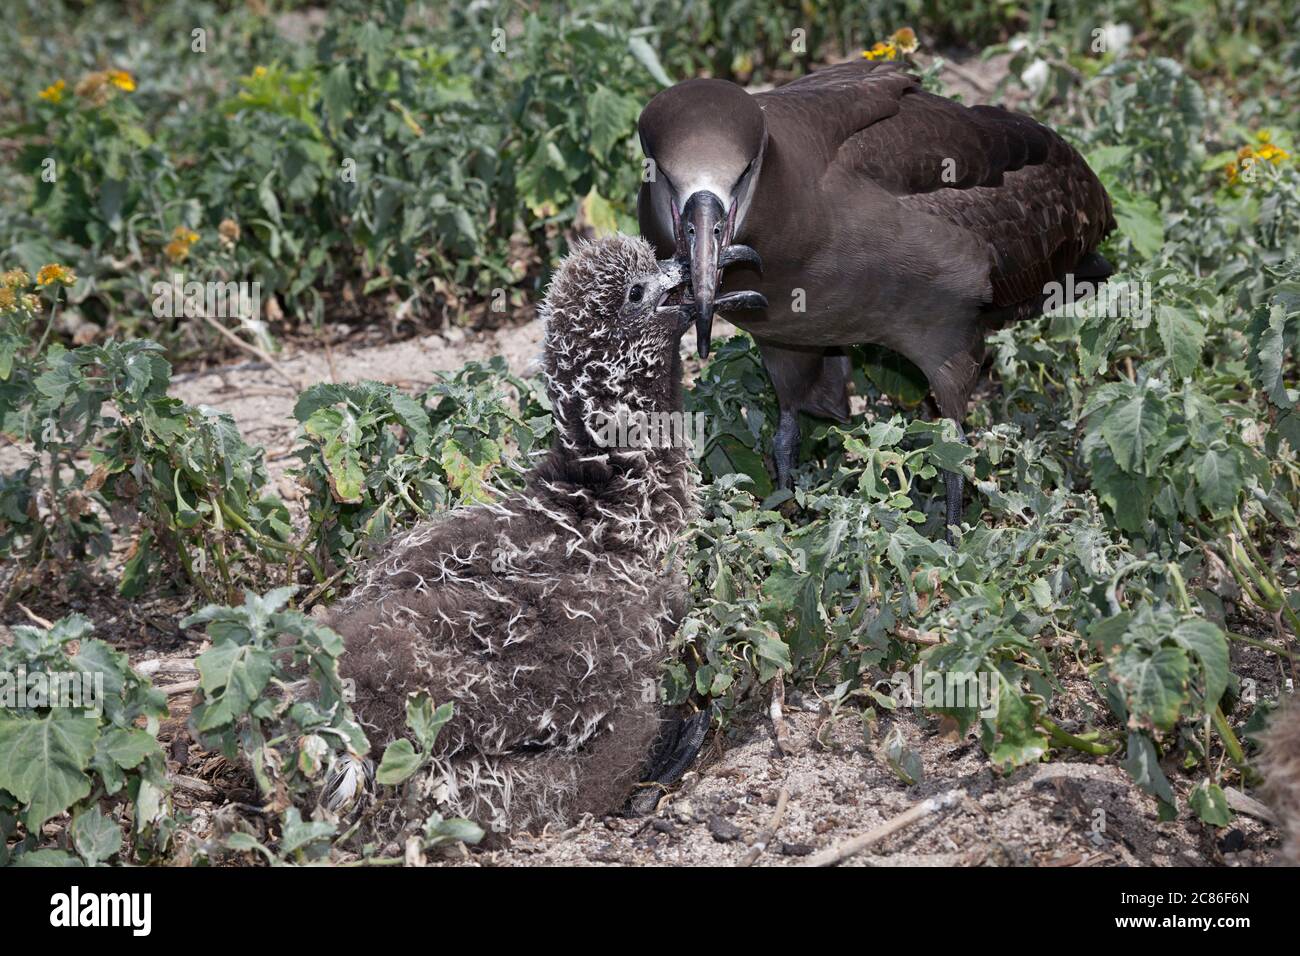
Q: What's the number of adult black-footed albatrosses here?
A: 1